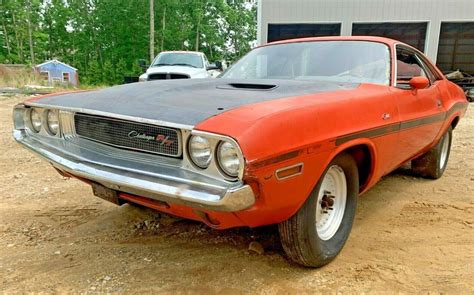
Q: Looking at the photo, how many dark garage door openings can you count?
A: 3